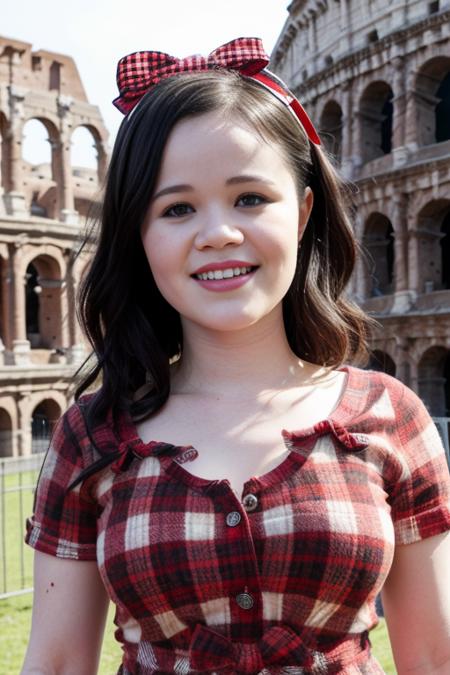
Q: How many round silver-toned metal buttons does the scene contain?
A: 3